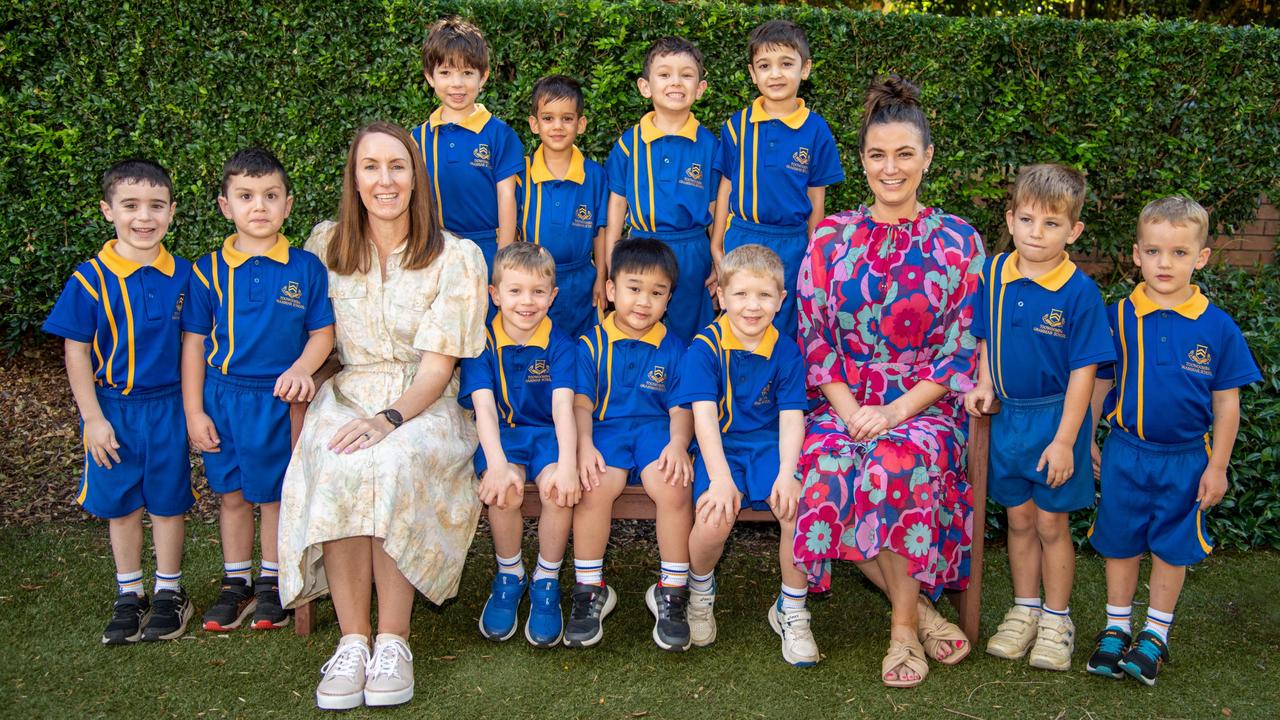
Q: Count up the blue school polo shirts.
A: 11